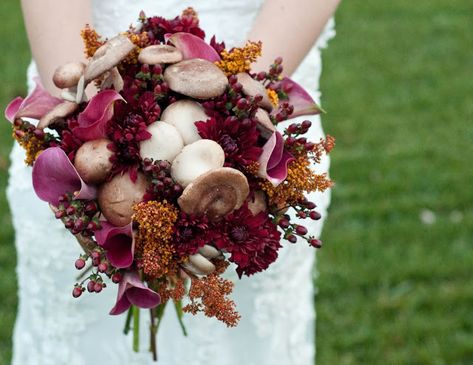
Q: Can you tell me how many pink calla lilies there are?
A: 8